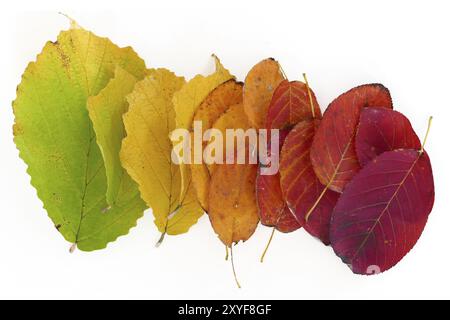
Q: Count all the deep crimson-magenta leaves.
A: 2